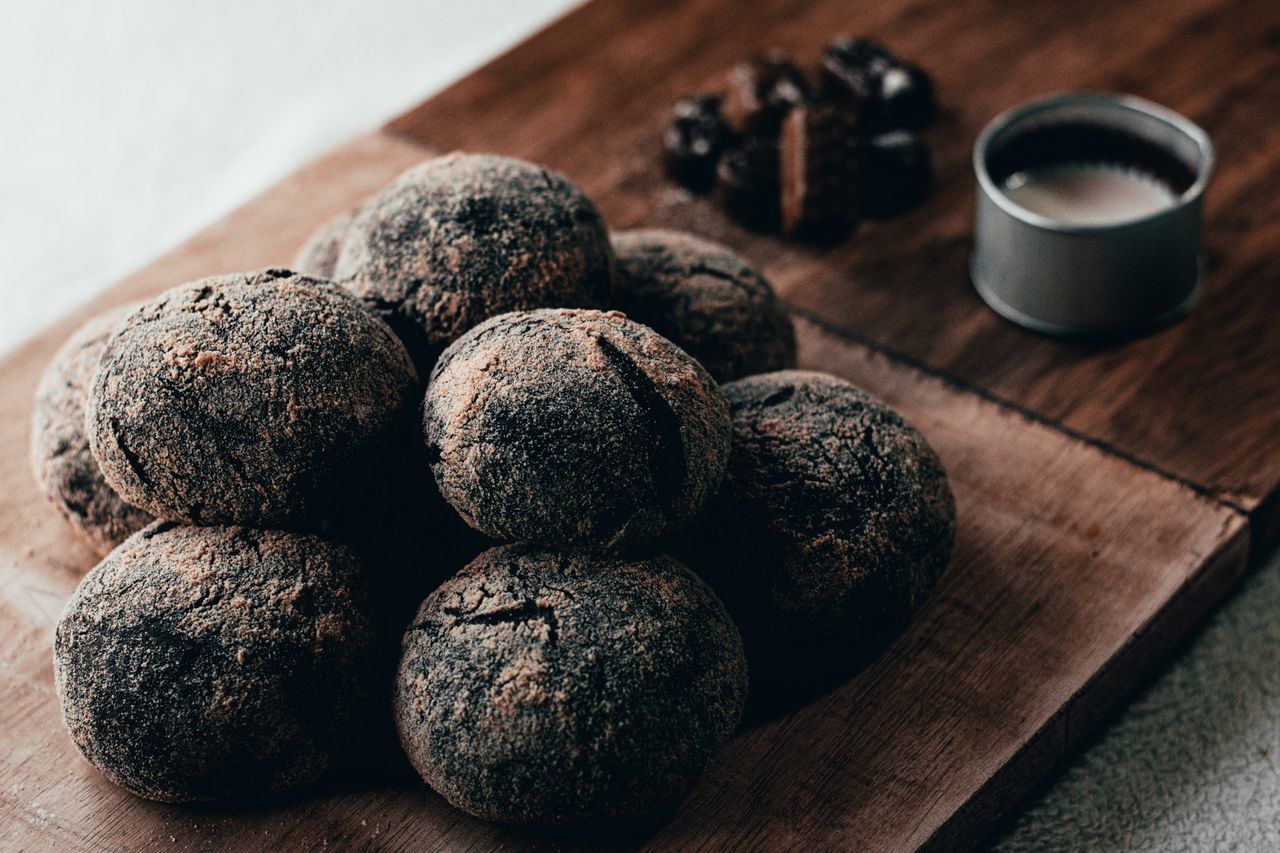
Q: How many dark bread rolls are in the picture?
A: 9